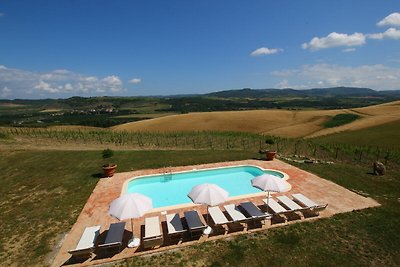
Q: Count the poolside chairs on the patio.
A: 11